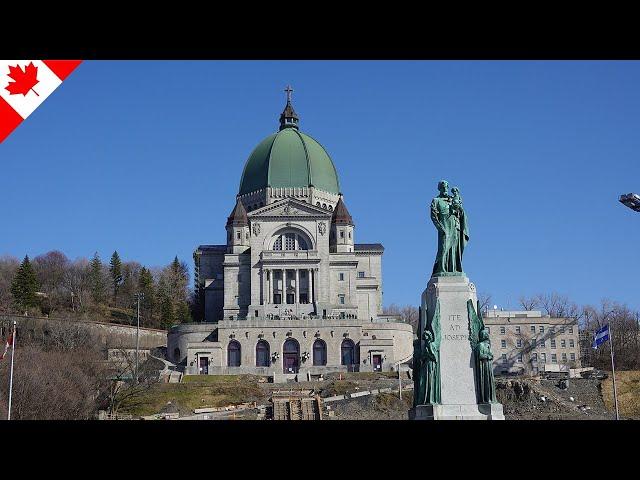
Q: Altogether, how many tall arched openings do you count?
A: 5